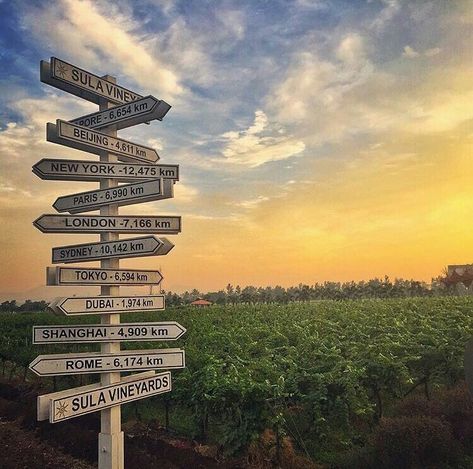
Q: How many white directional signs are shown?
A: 12